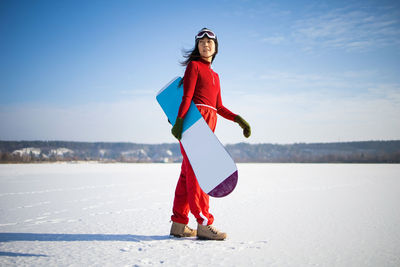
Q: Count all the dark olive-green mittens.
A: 2